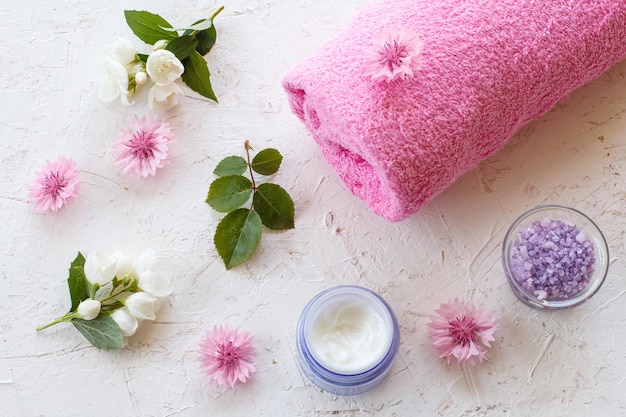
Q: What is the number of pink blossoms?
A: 5